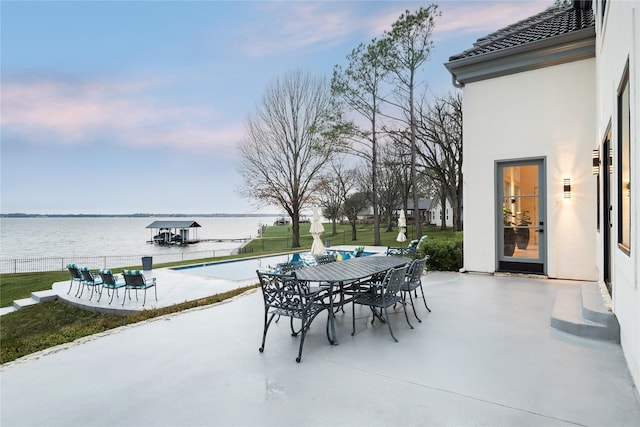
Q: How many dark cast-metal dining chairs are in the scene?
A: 6